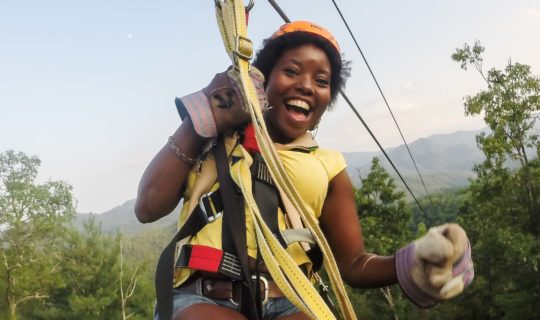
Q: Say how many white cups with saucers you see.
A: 0